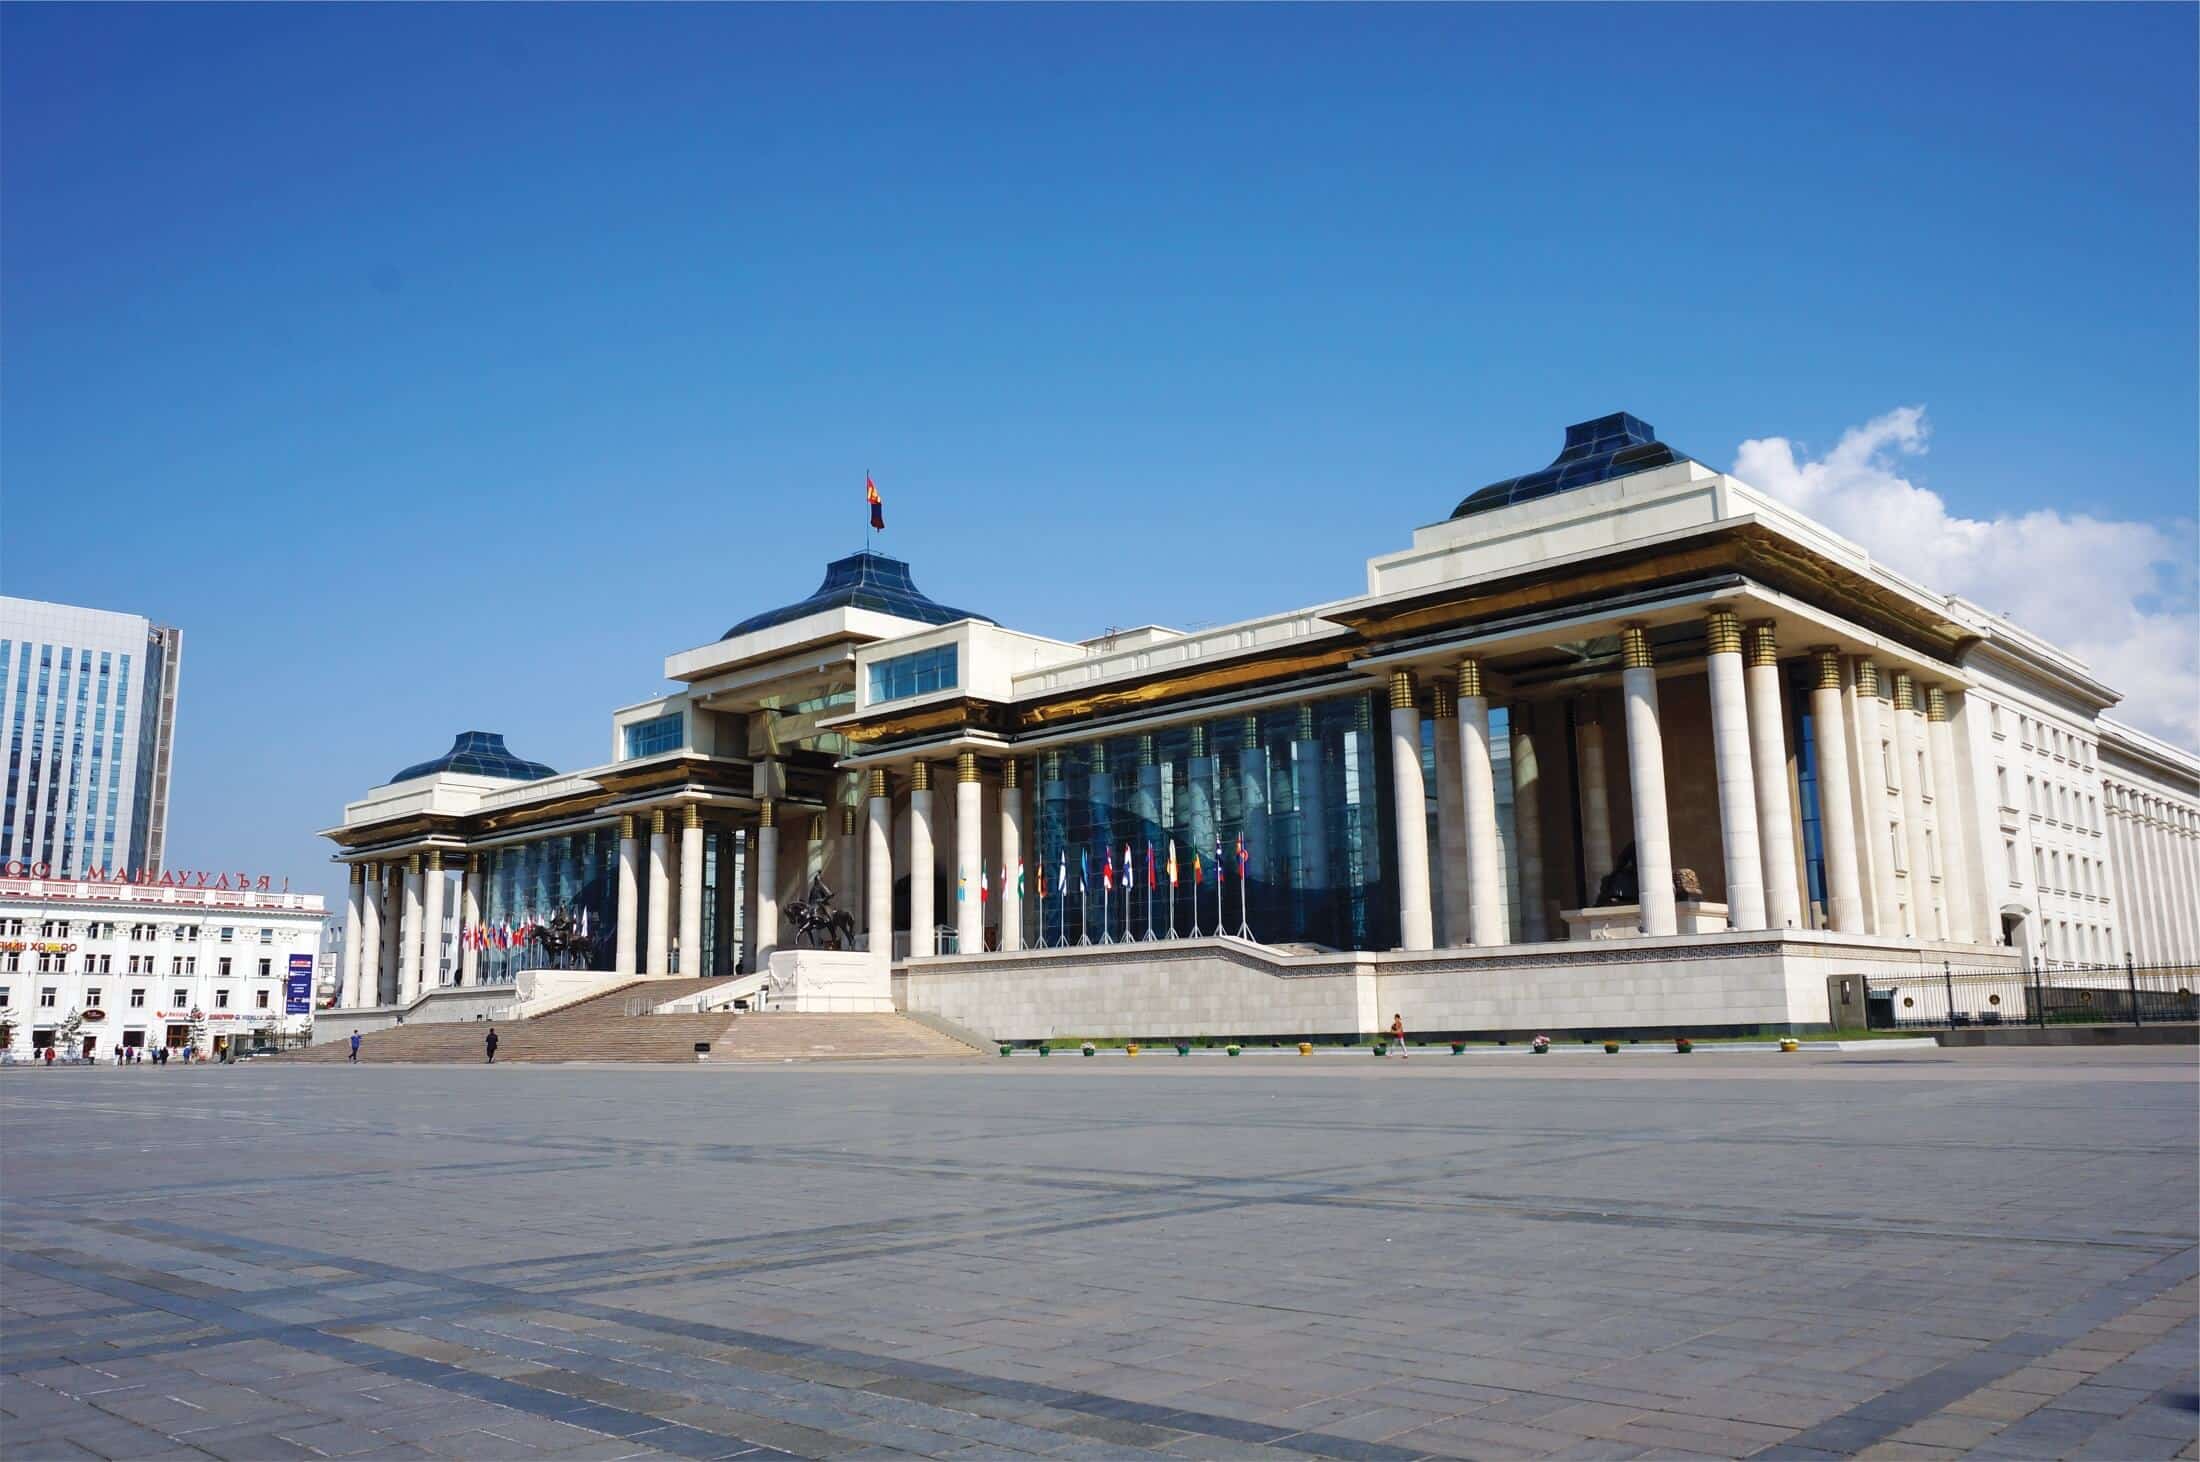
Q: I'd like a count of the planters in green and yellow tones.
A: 13